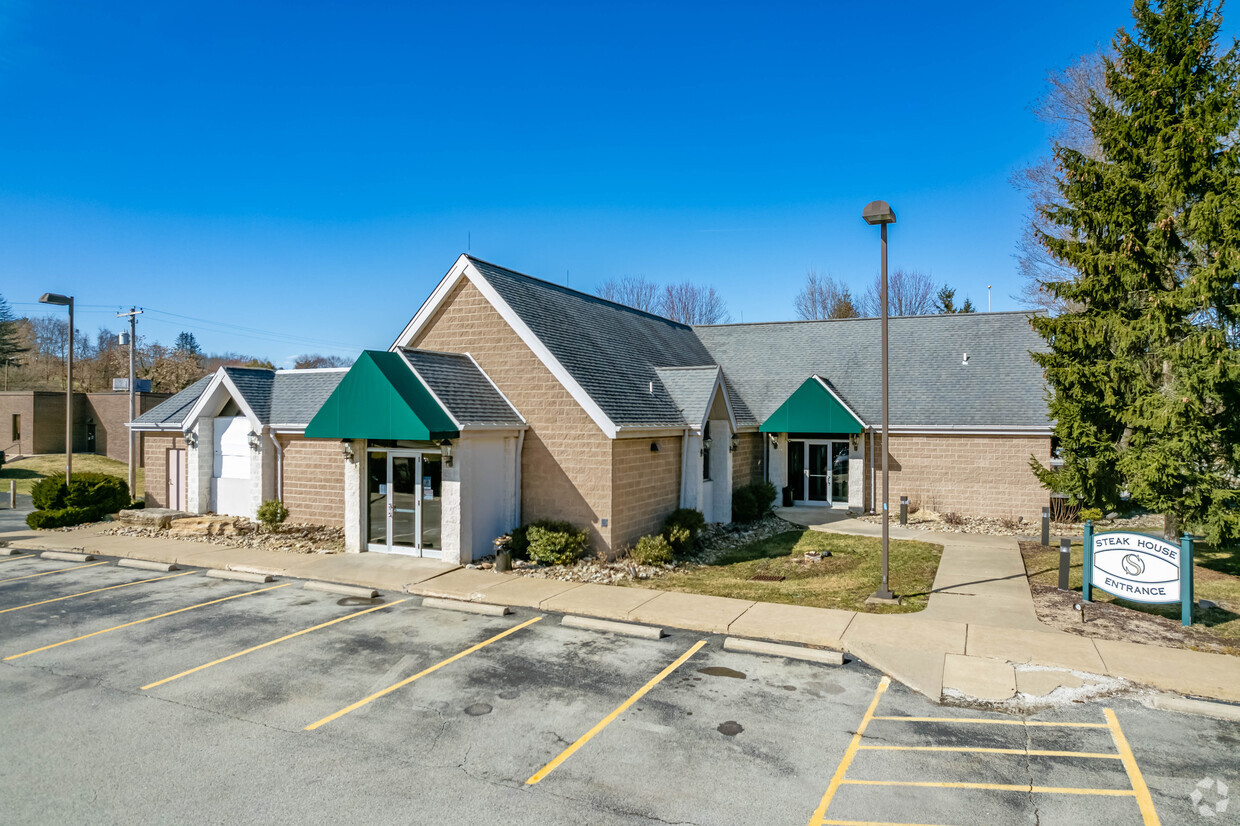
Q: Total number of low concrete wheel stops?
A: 9